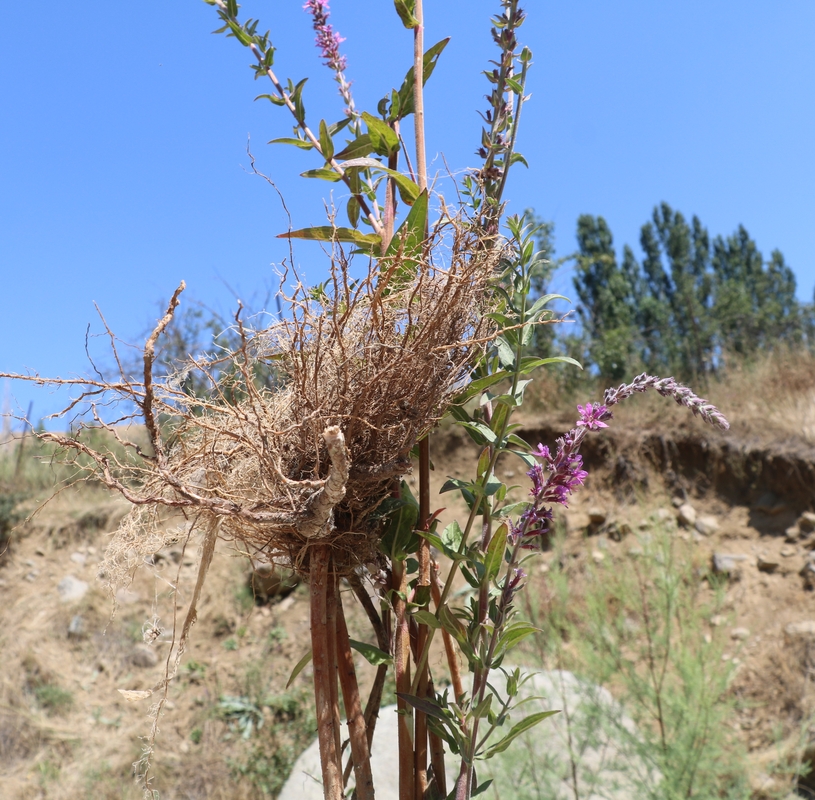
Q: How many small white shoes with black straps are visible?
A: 0